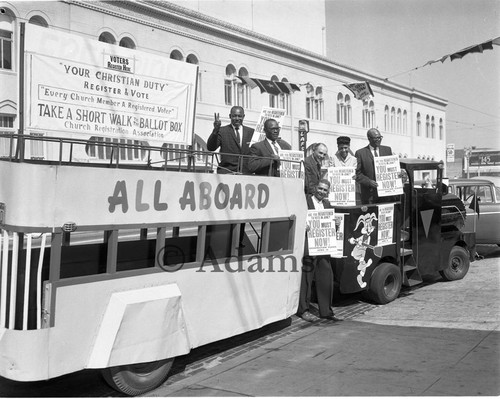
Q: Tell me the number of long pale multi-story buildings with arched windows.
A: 1